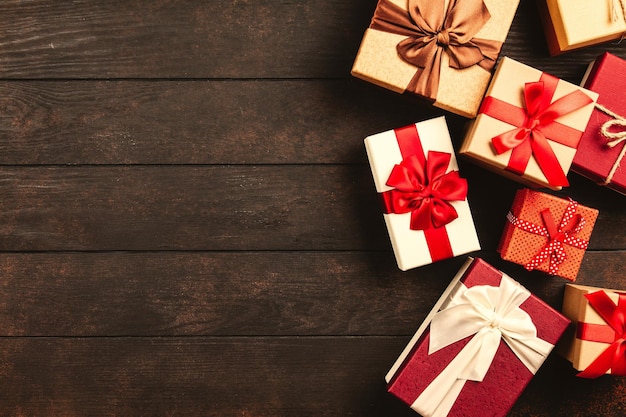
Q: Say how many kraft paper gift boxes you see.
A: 4